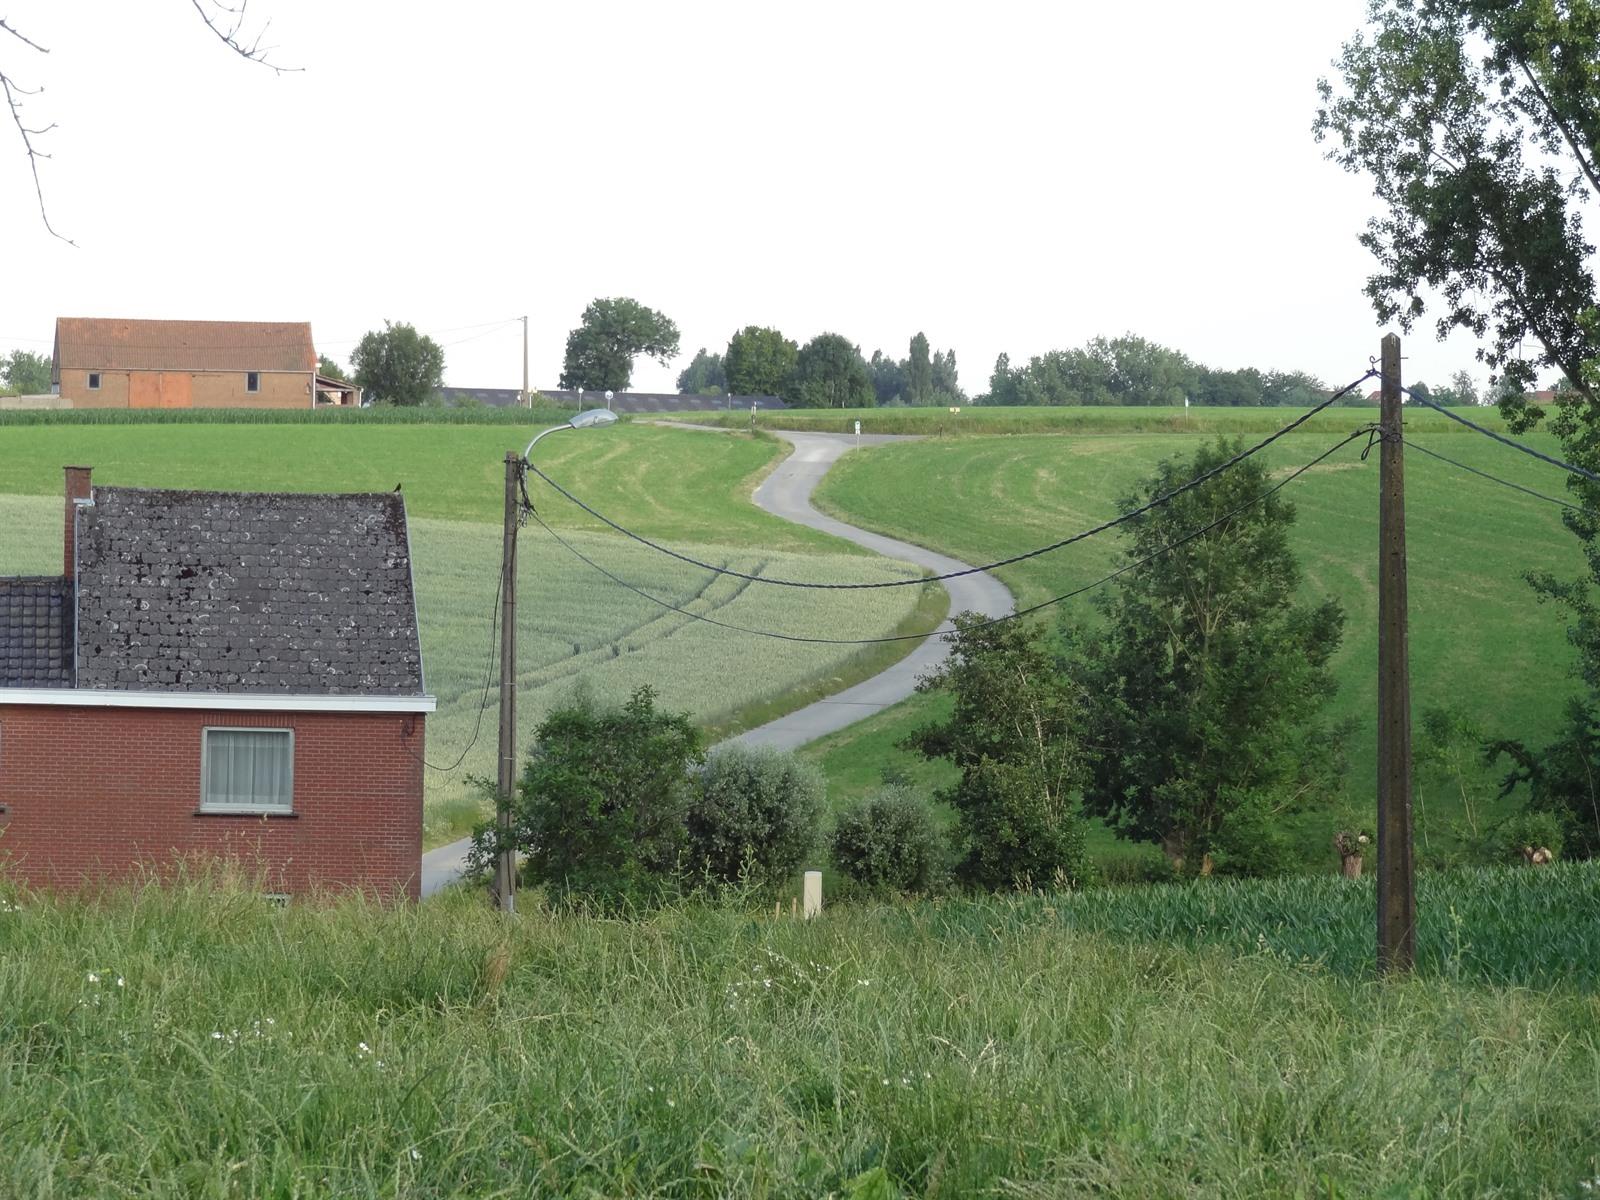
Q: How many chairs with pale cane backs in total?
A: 0